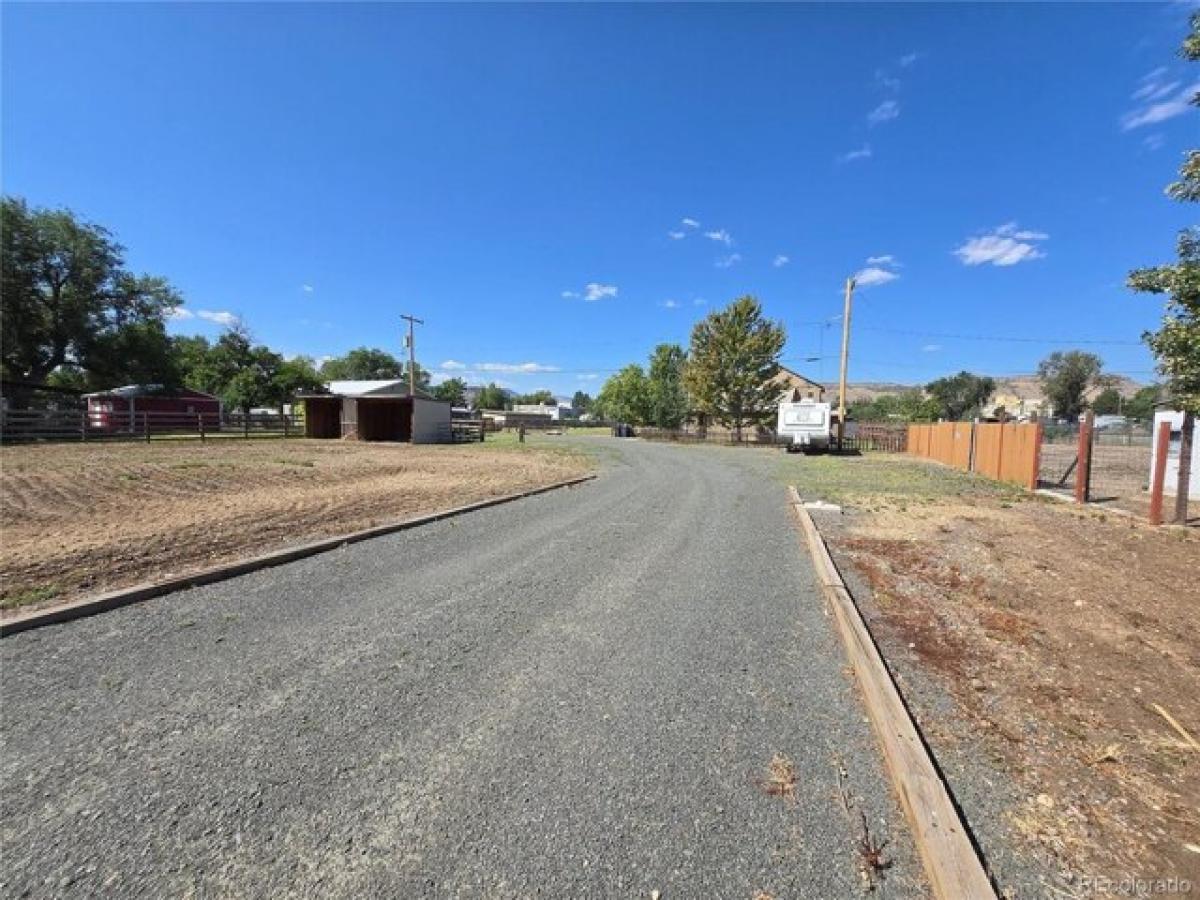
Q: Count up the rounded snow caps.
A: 0